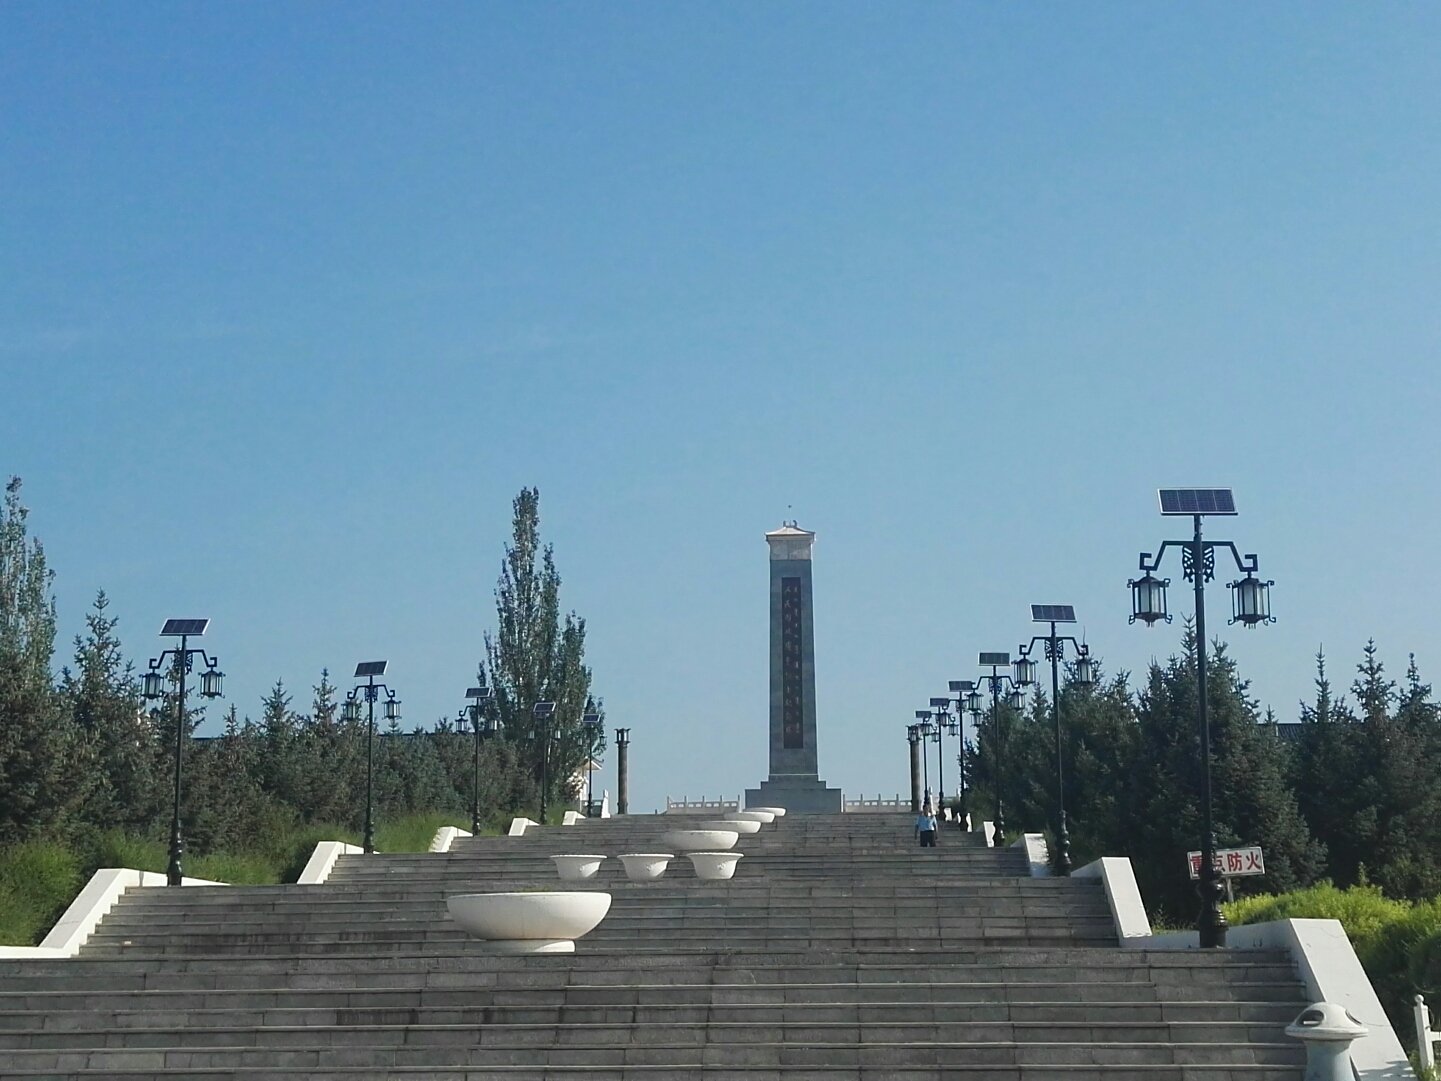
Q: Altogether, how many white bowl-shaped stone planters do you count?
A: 8